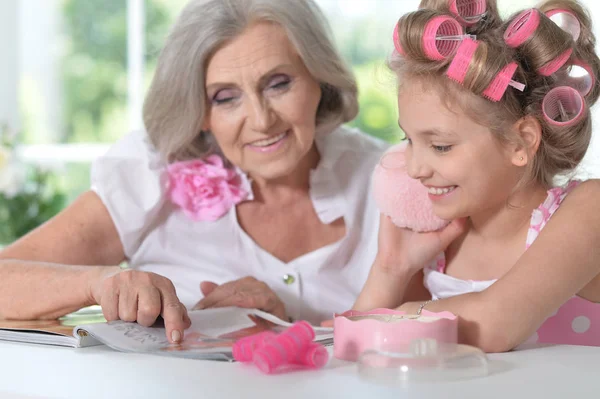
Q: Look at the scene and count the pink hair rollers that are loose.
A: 3